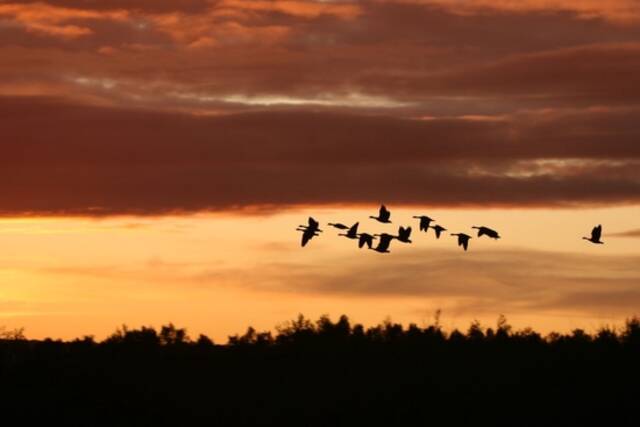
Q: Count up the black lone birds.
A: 1